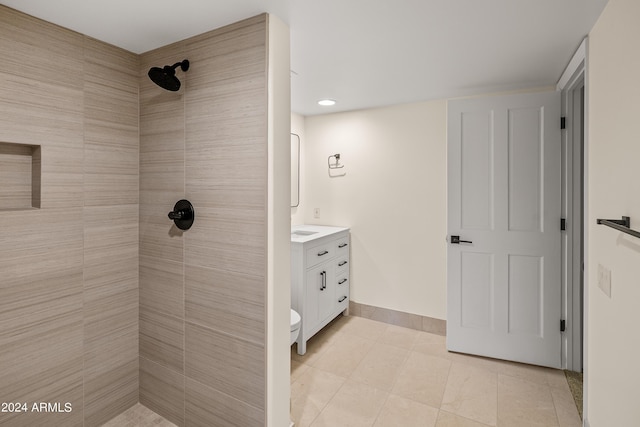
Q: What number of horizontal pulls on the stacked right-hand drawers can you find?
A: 4